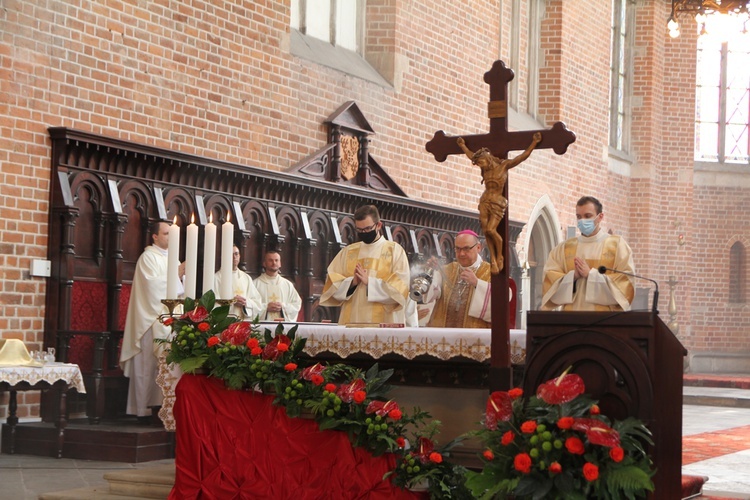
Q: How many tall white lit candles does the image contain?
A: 4